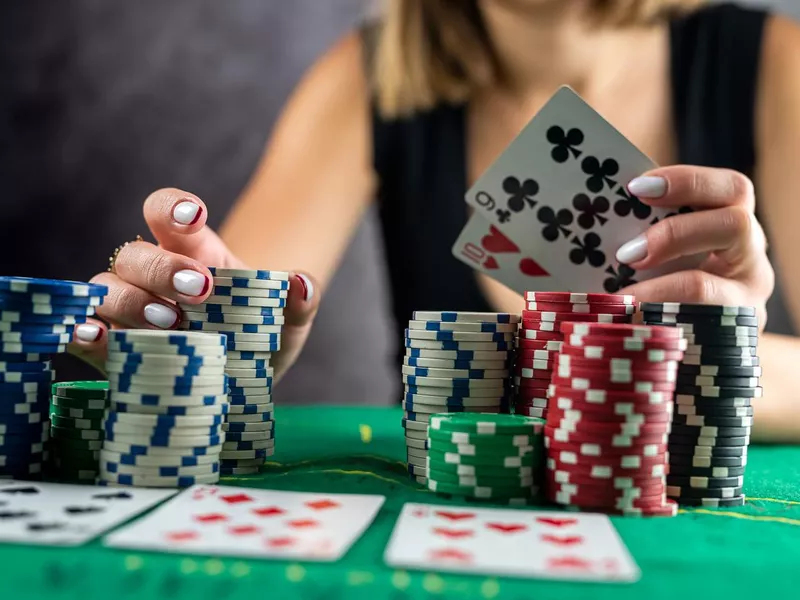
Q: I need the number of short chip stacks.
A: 2